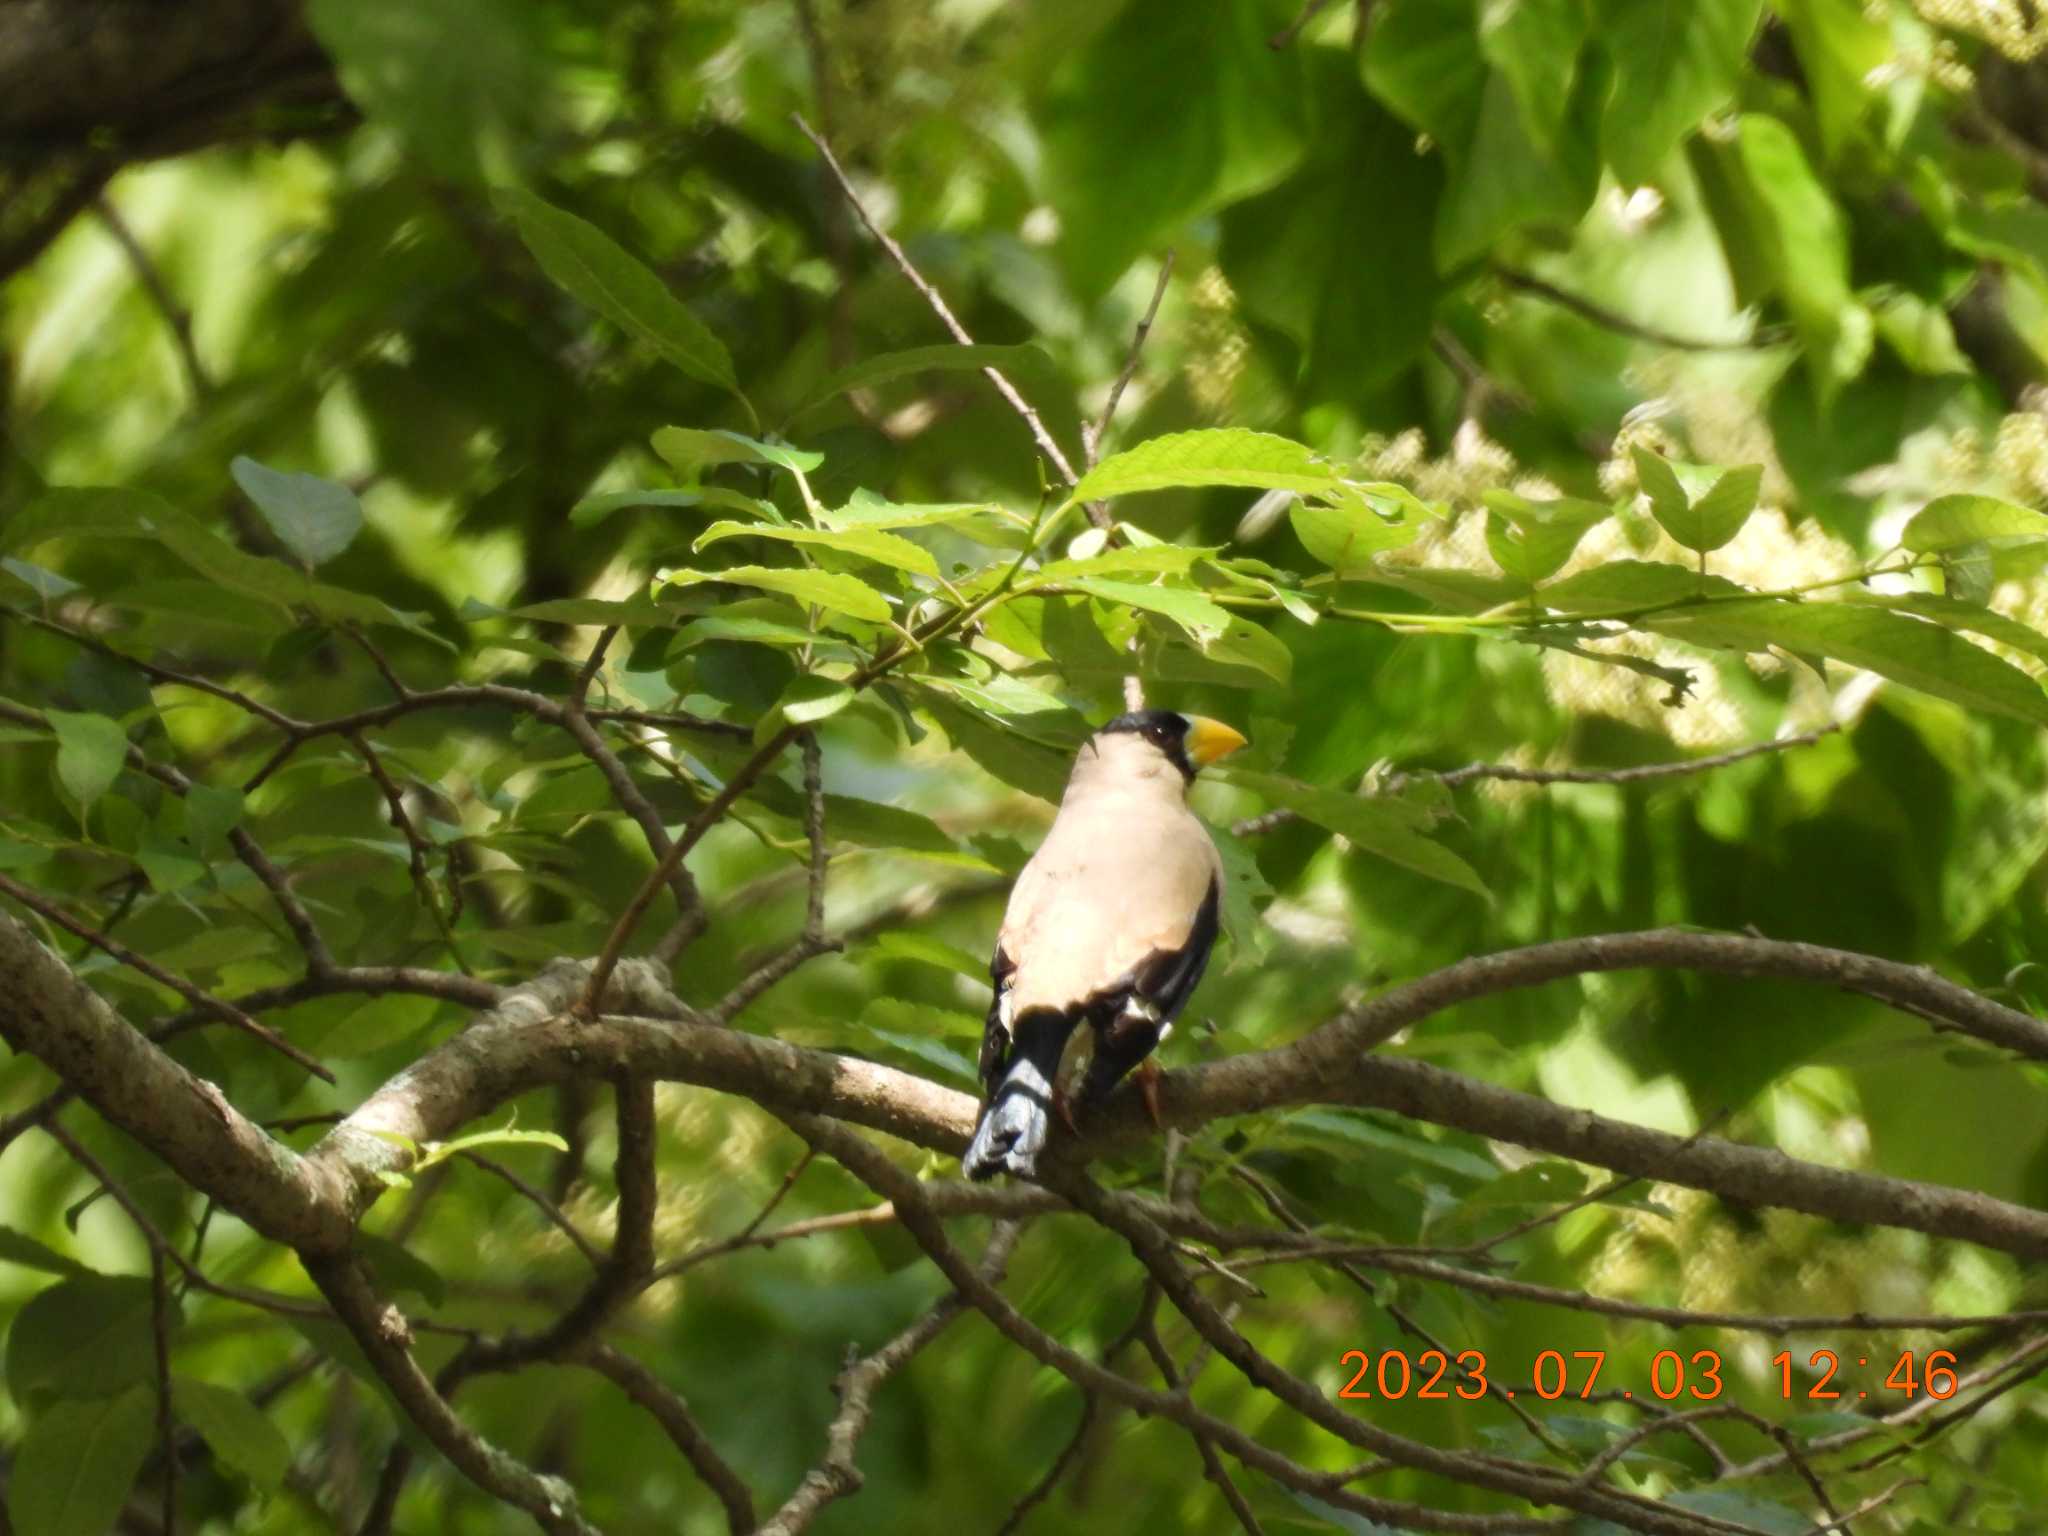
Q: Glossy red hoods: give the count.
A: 0